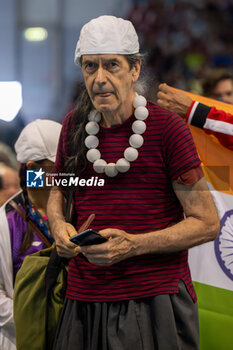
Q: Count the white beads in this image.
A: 12